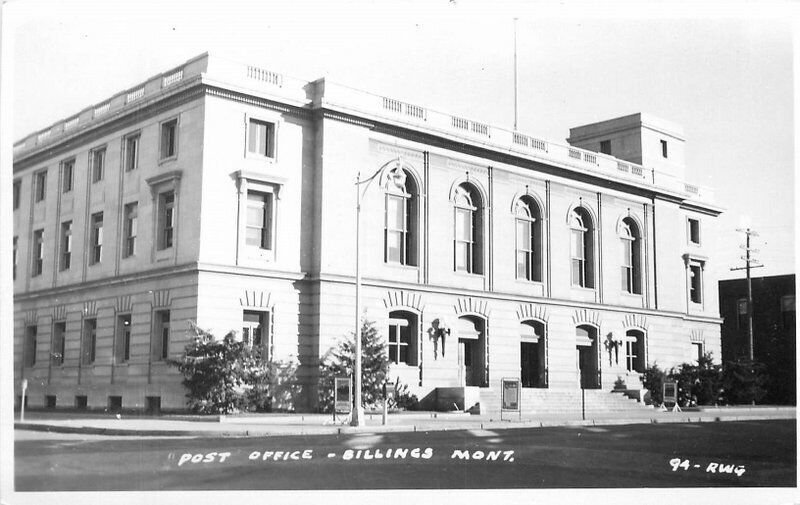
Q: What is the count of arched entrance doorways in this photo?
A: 3